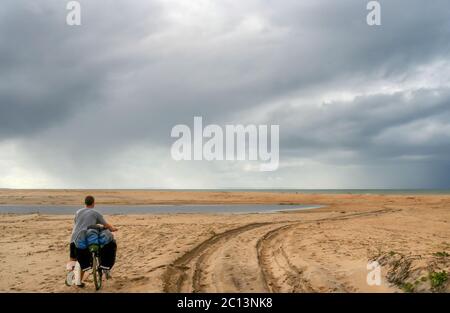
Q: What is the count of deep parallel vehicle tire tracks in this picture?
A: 2